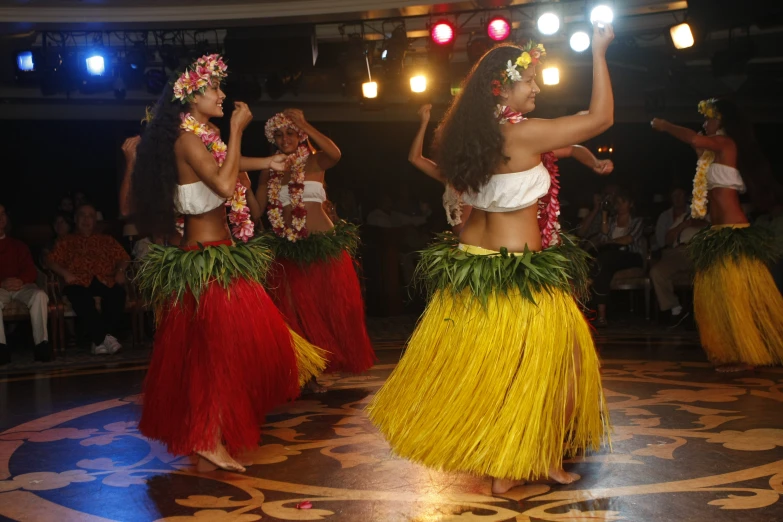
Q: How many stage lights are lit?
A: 11